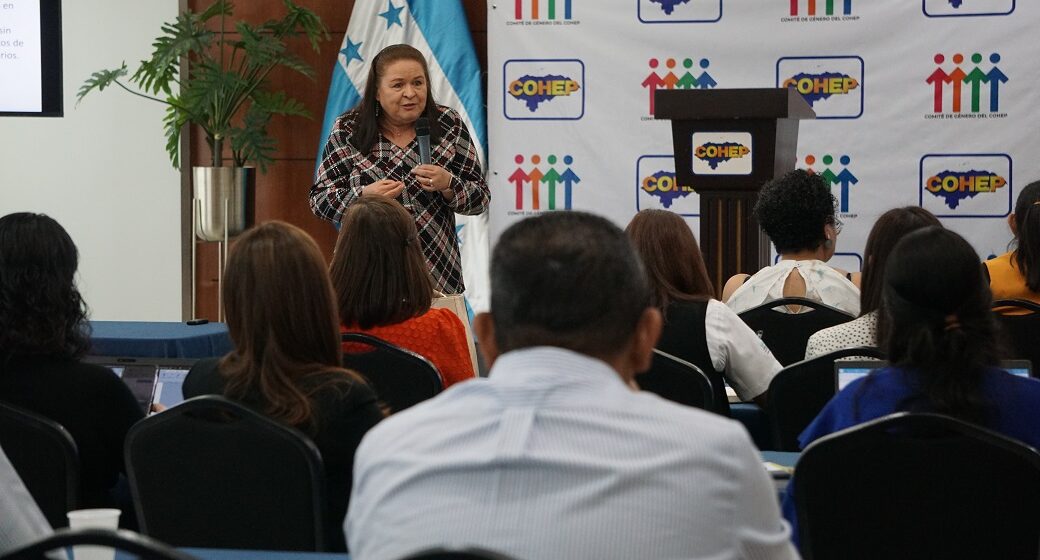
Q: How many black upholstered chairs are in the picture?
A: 10